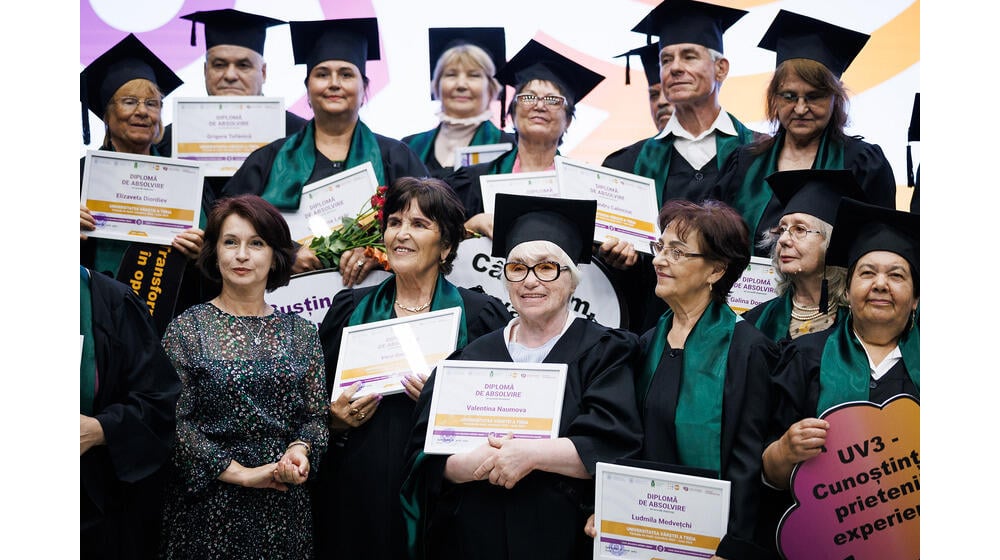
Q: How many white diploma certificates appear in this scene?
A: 10